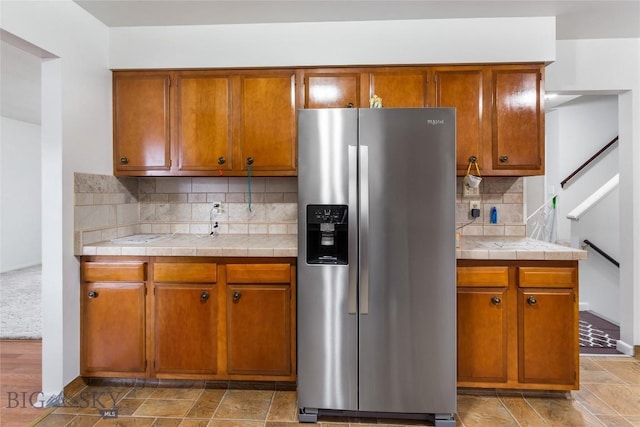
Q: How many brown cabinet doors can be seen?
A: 12